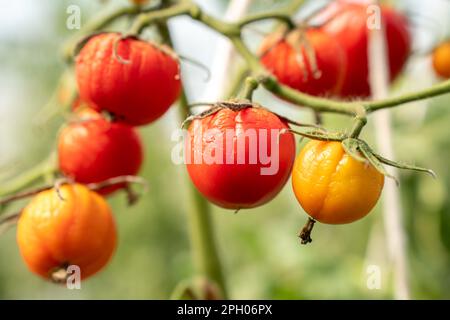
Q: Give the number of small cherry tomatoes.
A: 8